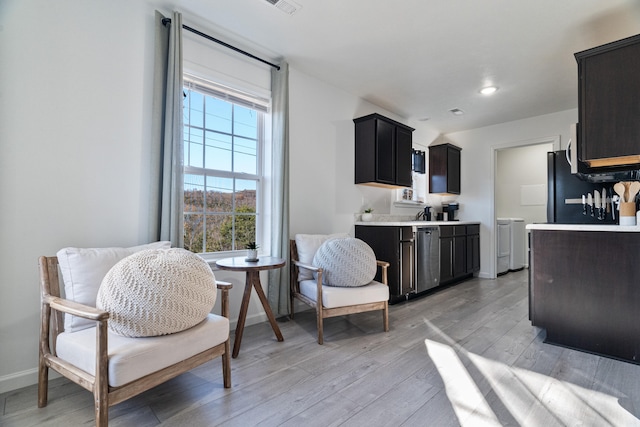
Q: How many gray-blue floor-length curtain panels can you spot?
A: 2